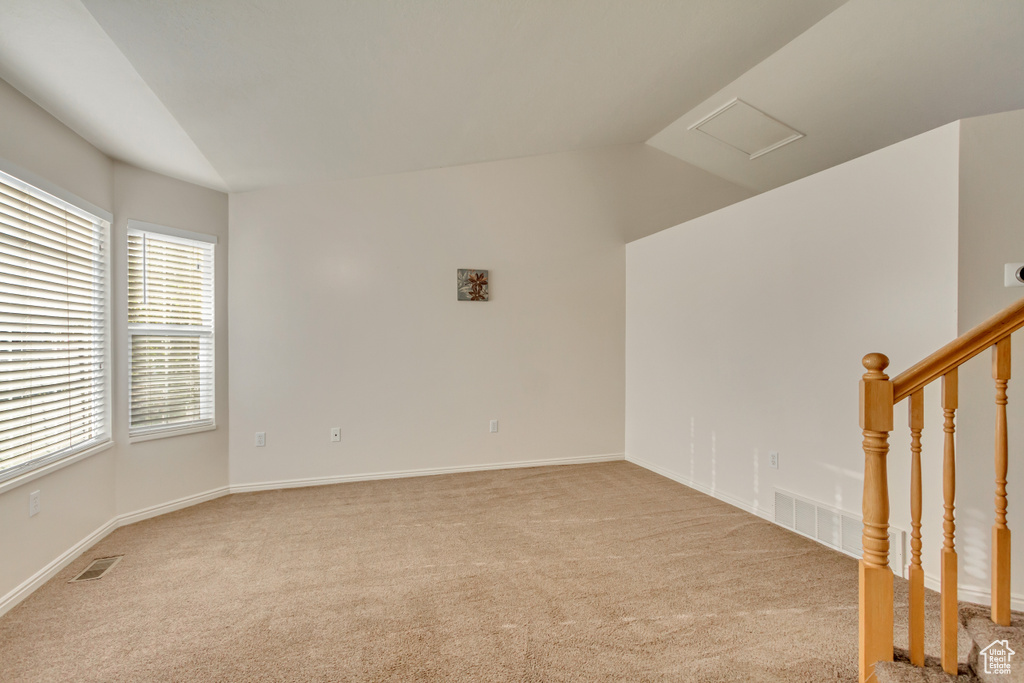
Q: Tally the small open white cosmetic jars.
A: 0